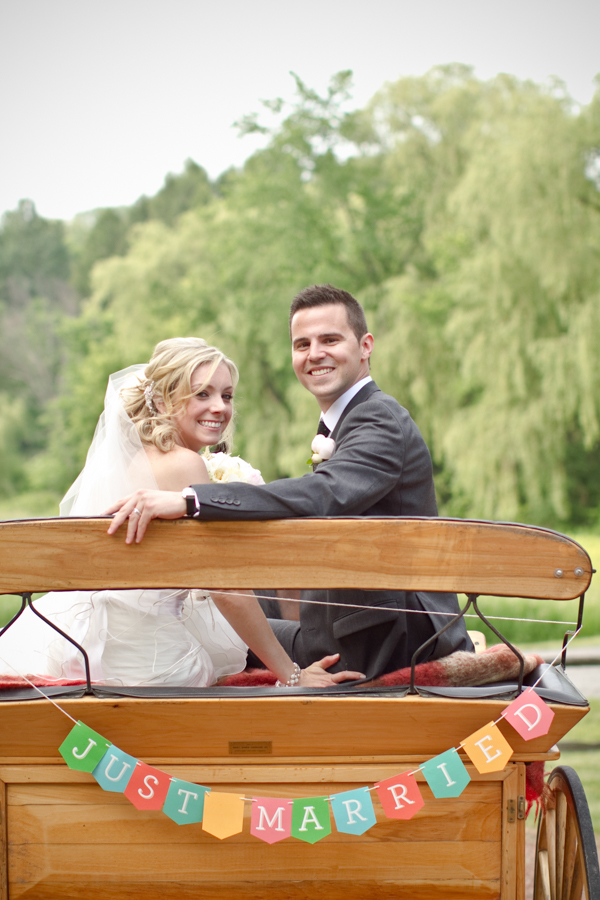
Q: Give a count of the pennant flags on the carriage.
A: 12